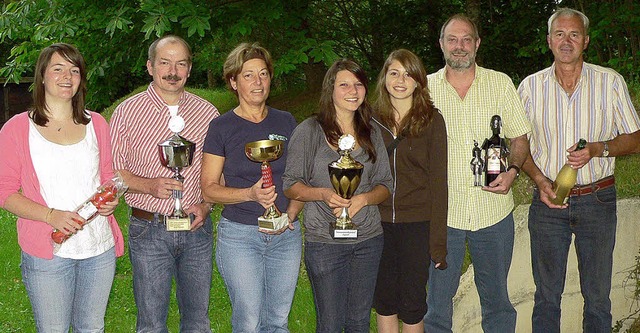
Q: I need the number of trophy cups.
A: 3